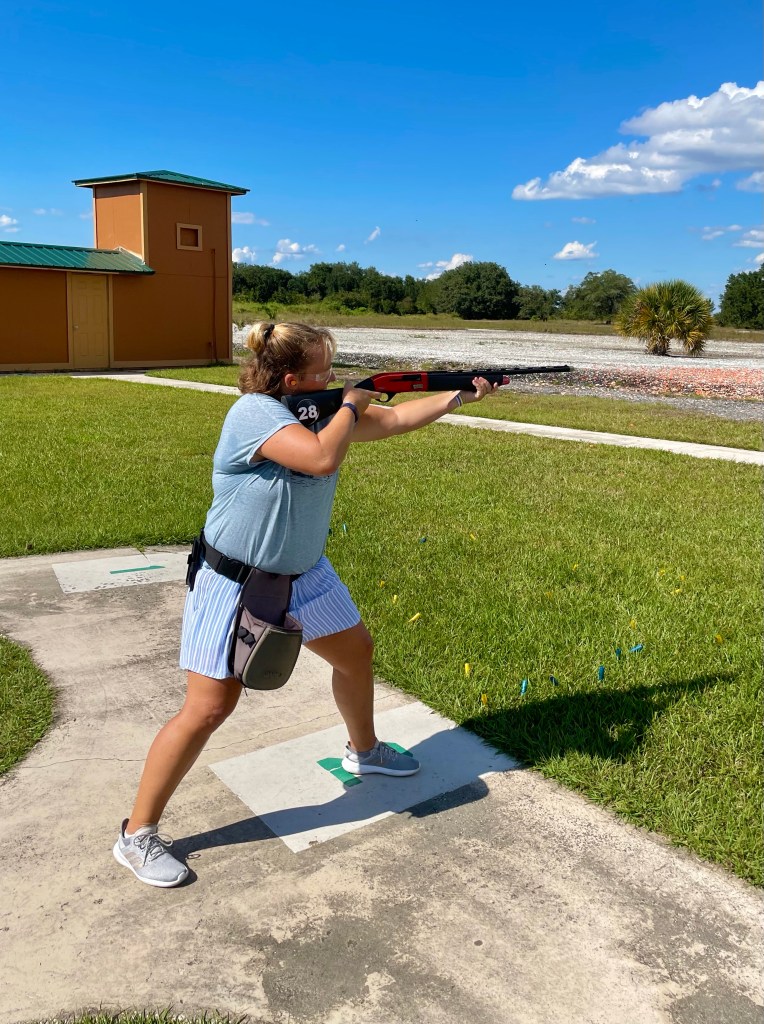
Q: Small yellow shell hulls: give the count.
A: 13